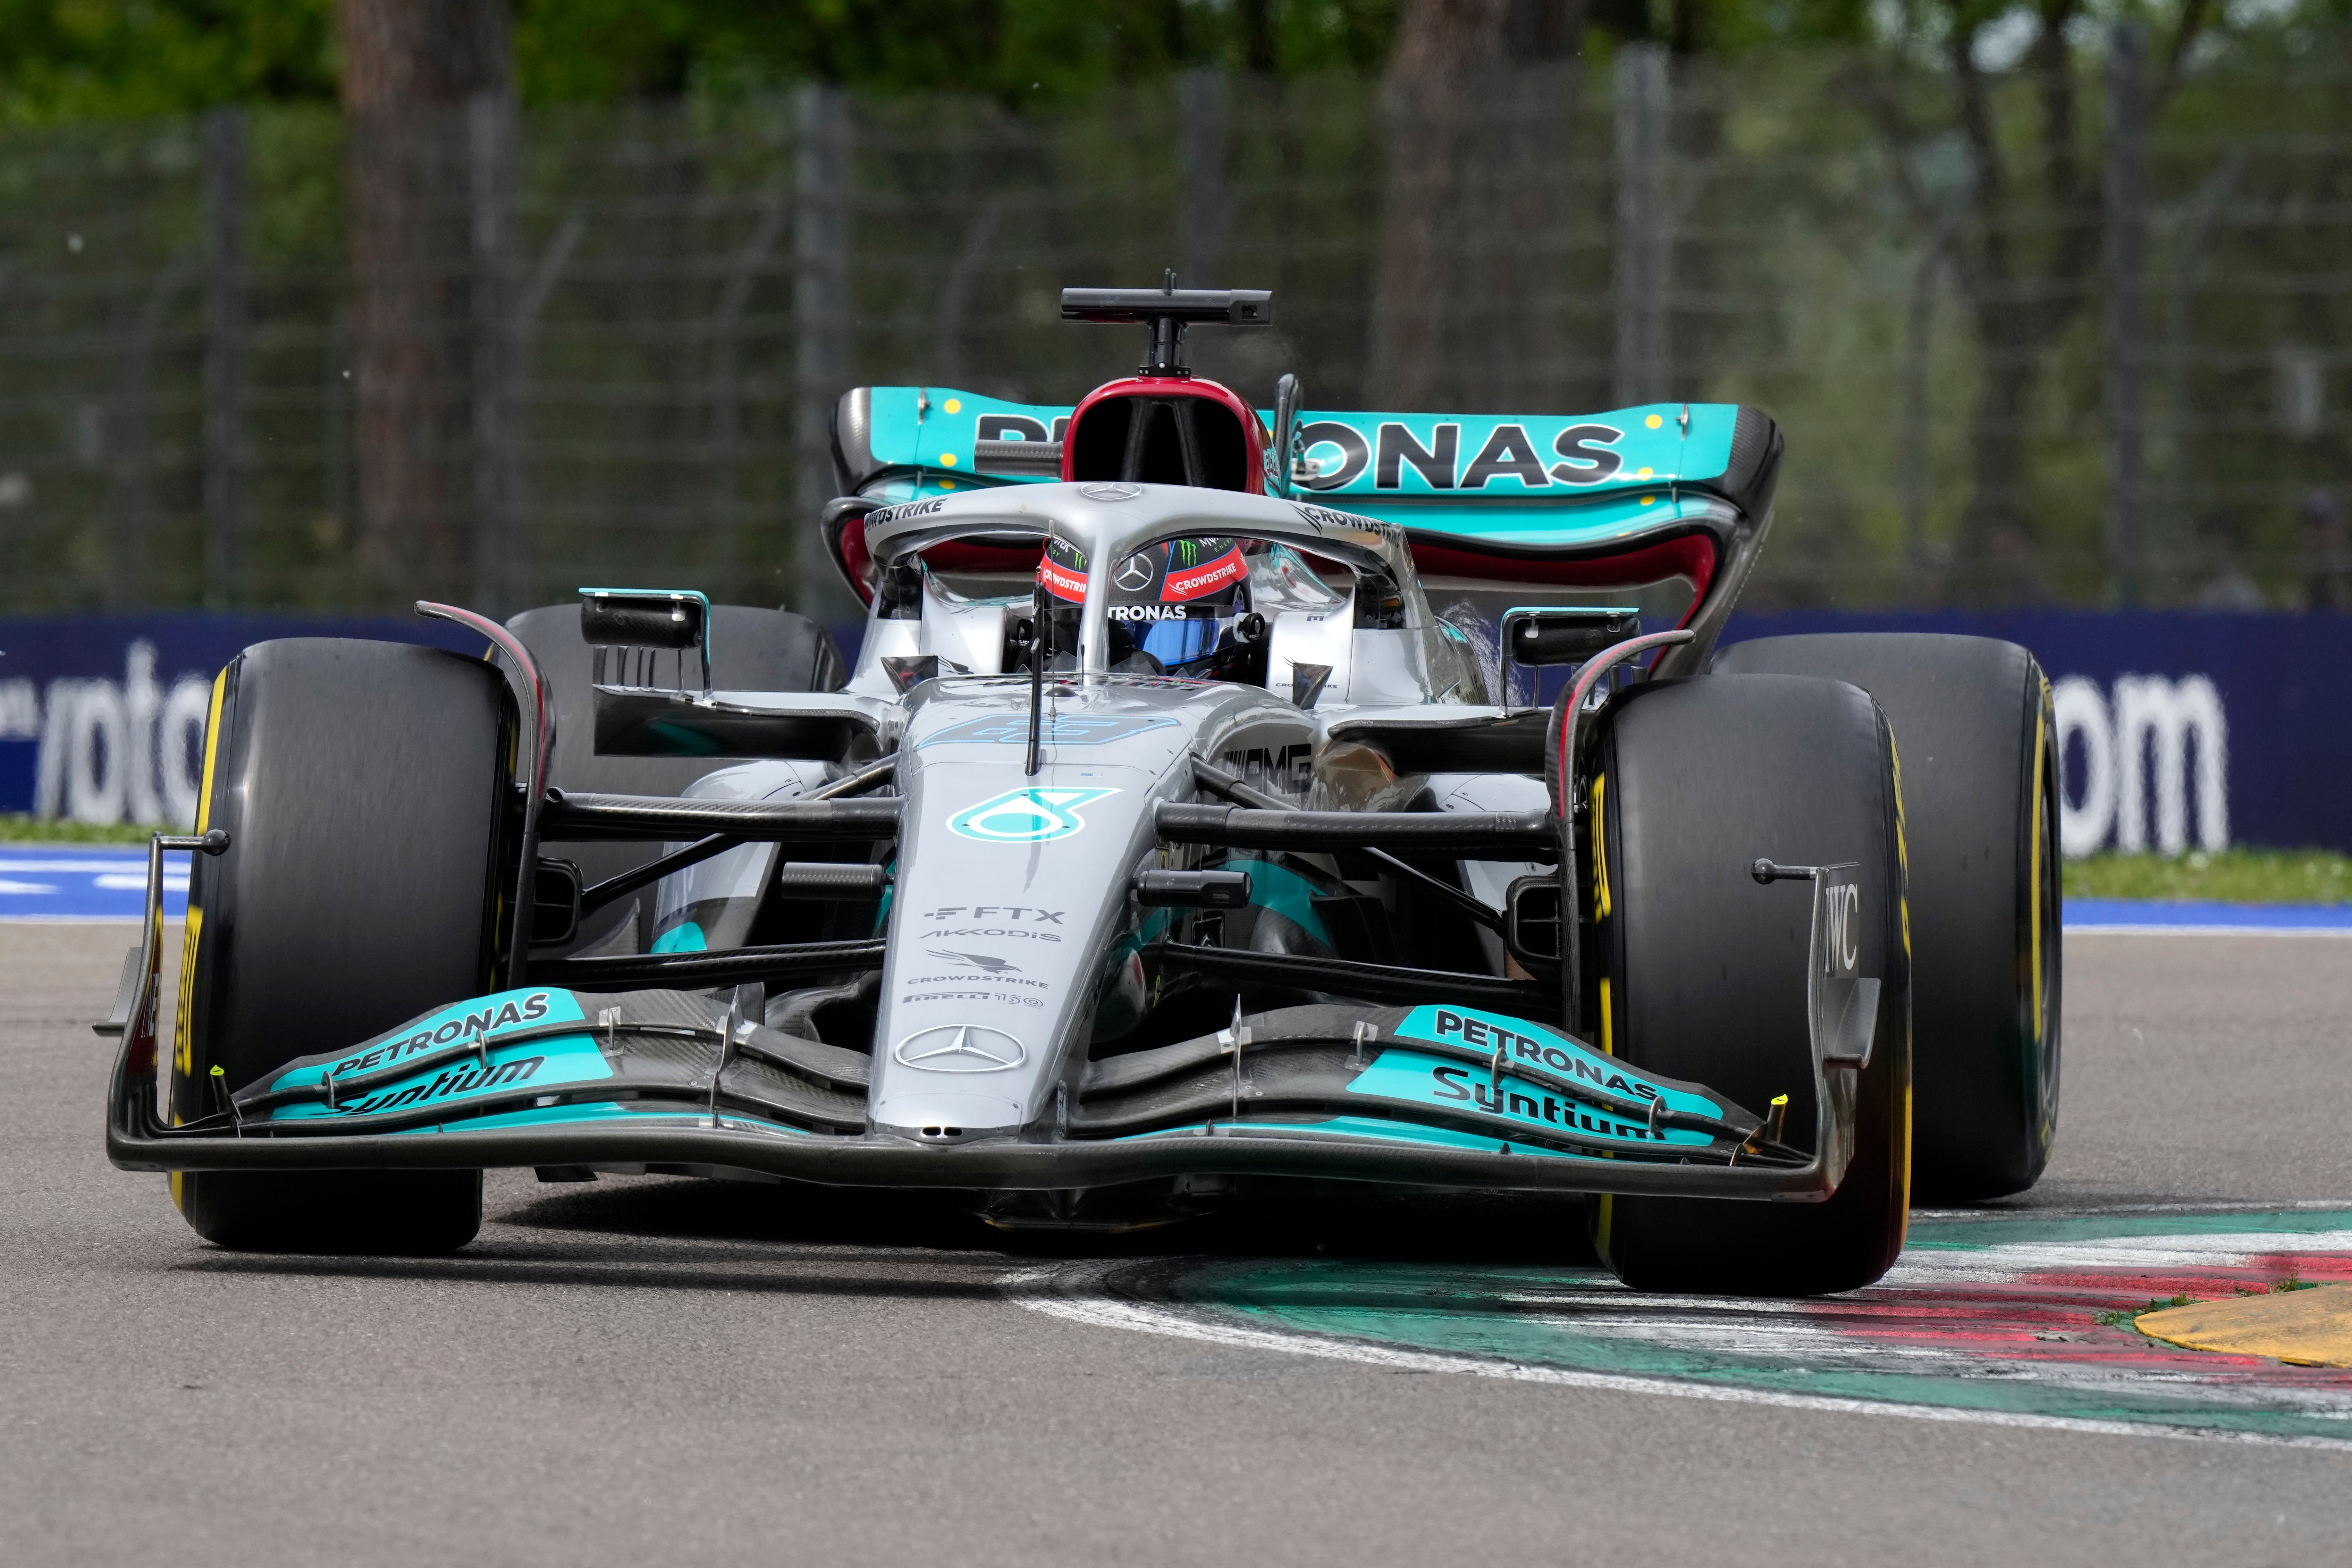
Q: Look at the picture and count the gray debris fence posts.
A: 6